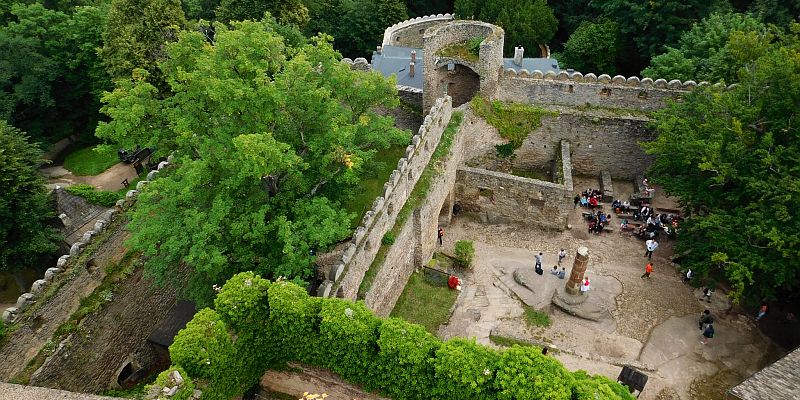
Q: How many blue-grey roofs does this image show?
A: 2